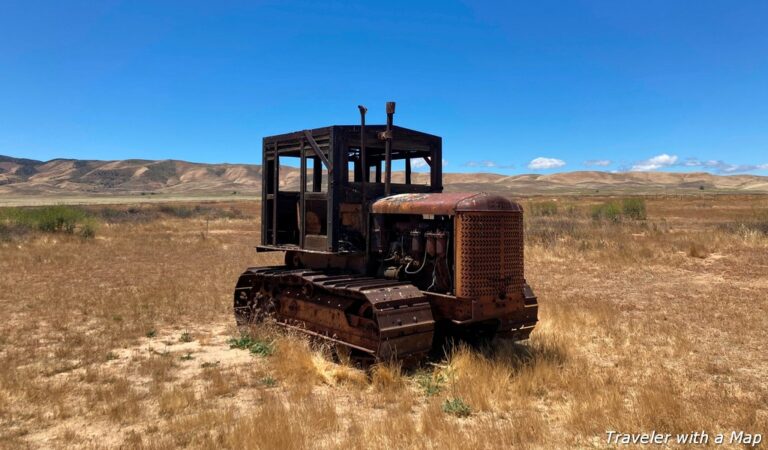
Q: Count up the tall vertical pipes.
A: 2